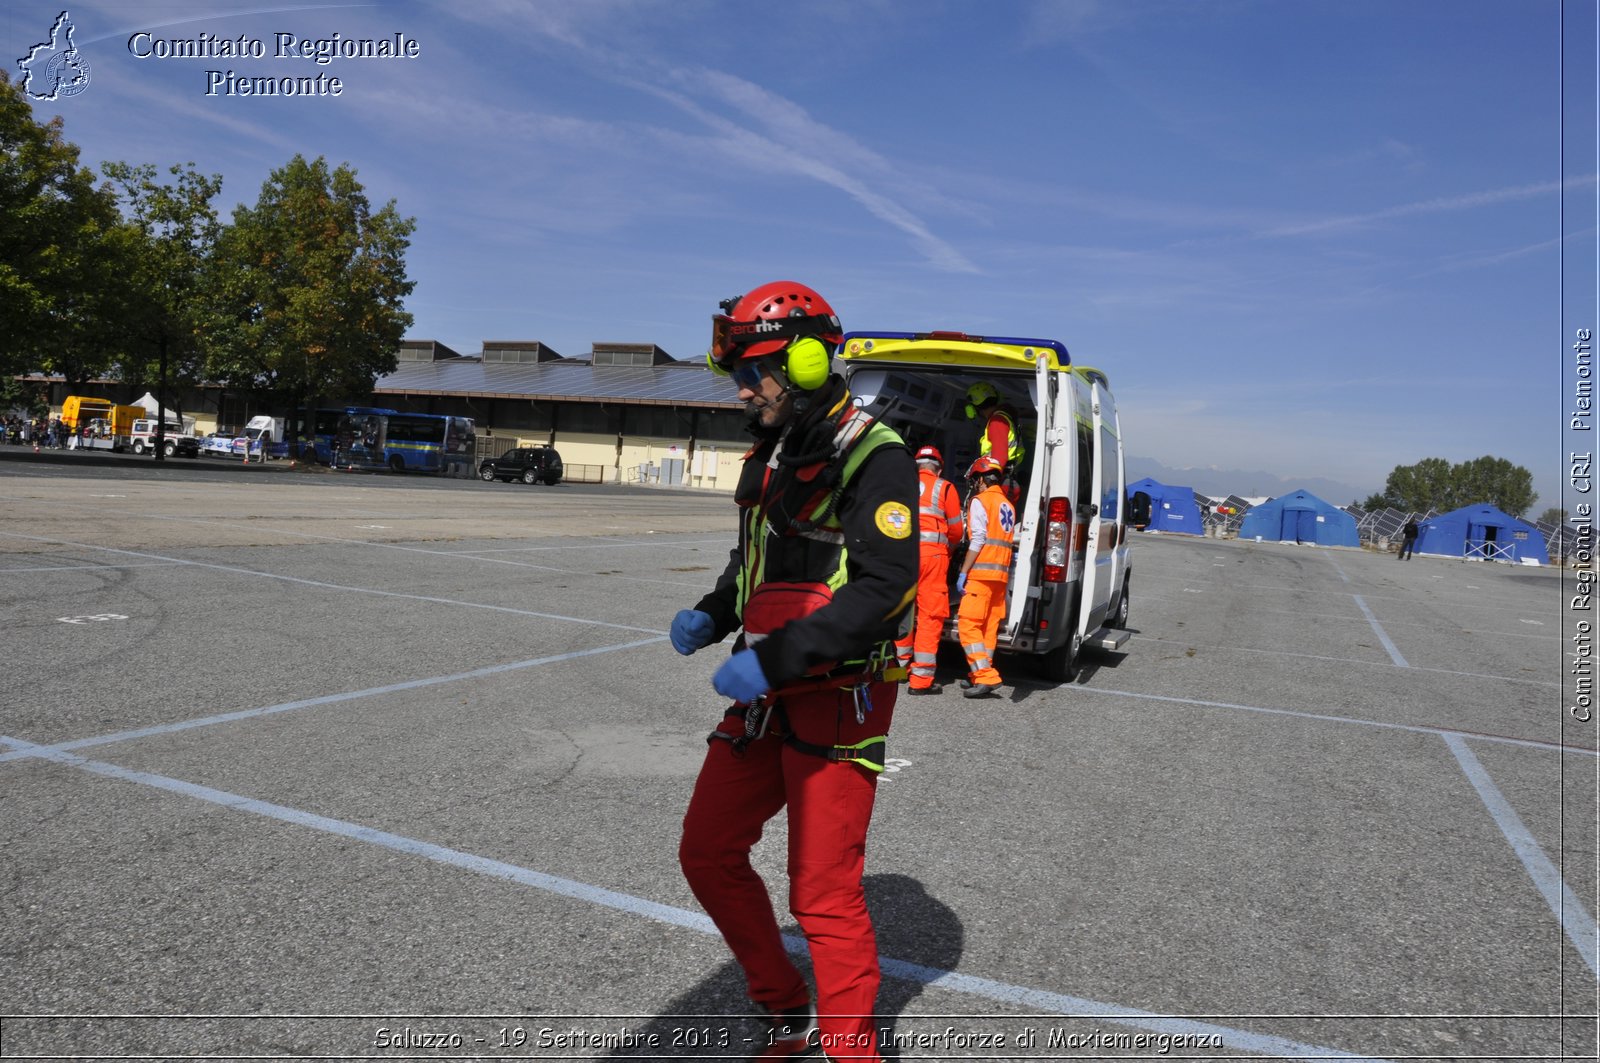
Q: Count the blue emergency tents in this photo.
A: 3